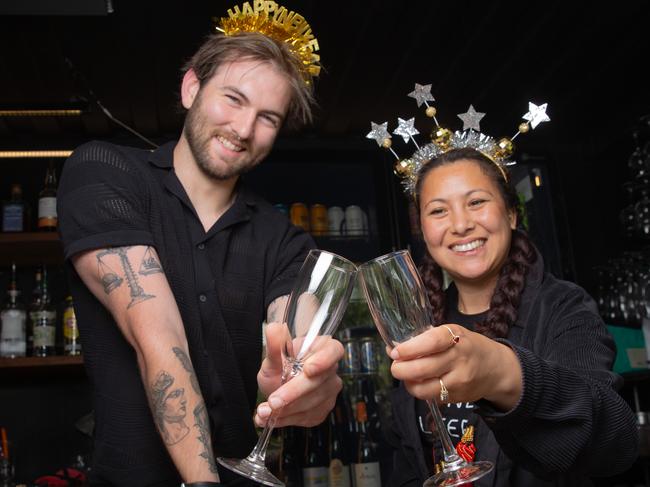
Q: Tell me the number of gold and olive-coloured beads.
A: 6